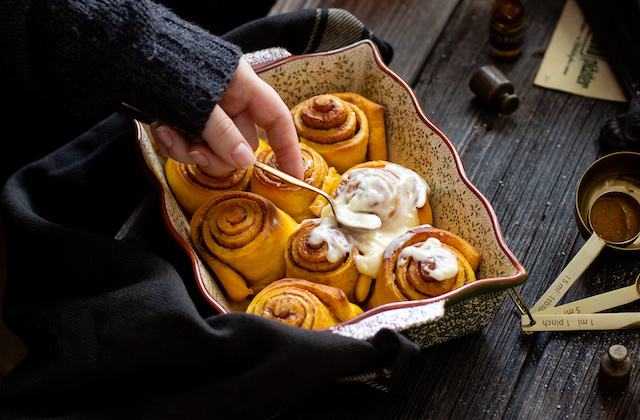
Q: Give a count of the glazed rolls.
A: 3